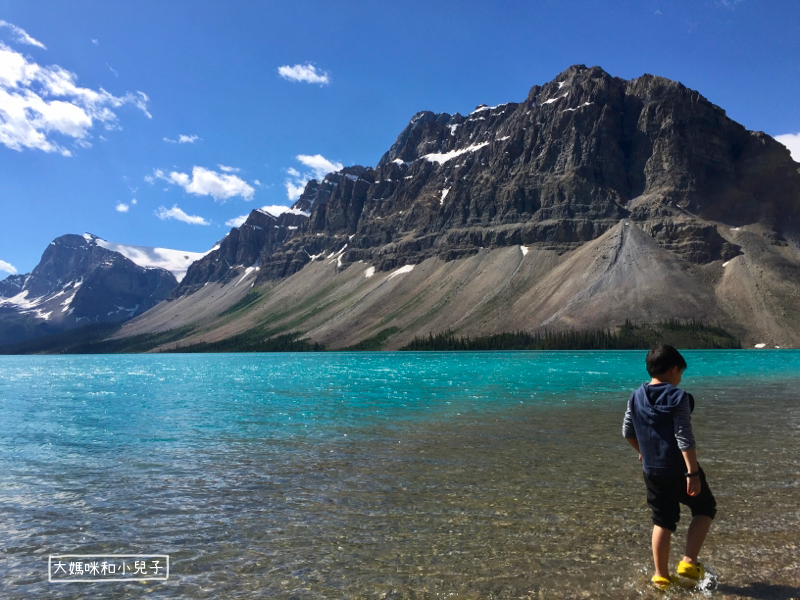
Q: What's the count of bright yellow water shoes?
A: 2